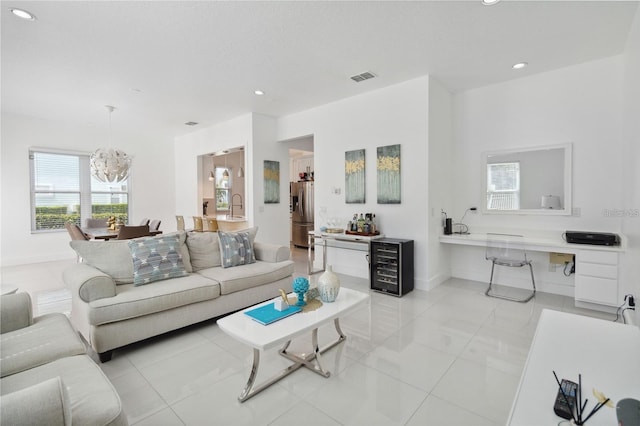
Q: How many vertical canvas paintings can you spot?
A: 3